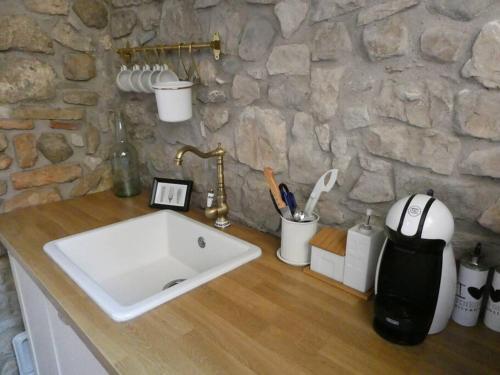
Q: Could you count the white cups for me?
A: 5